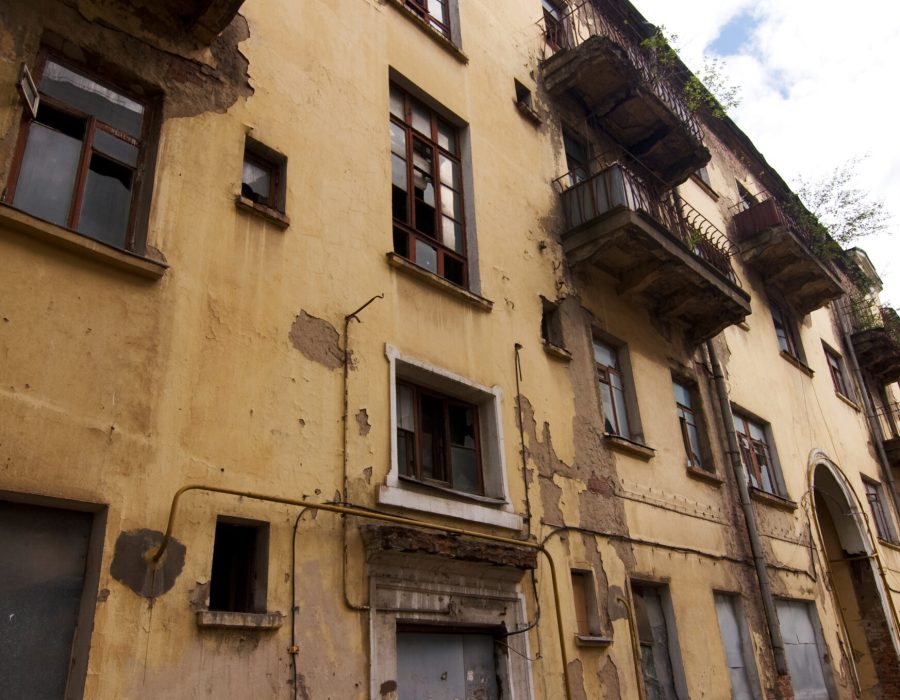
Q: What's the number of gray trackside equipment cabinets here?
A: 0